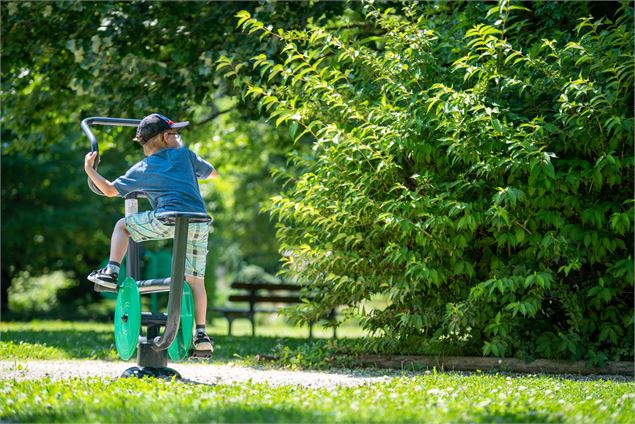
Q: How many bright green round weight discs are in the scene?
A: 2